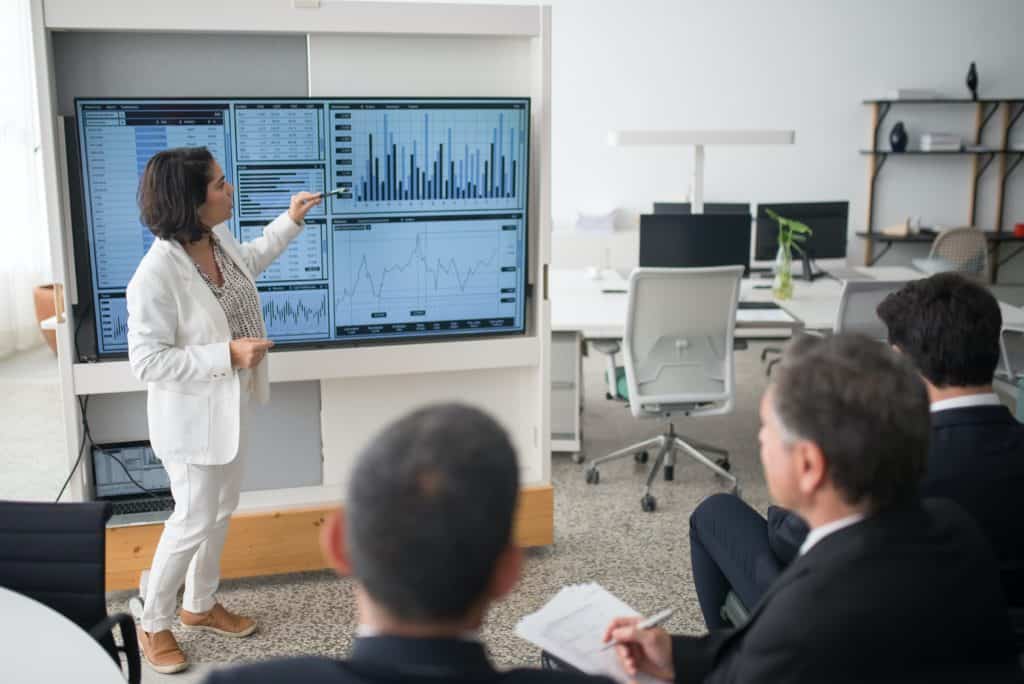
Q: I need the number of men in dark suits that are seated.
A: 3